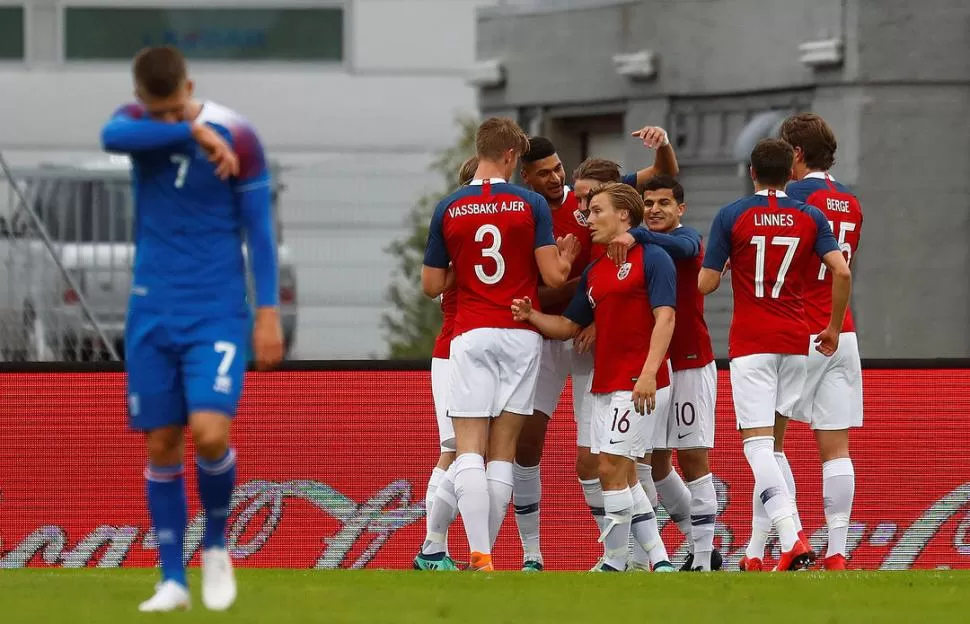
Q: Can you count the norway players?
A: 8